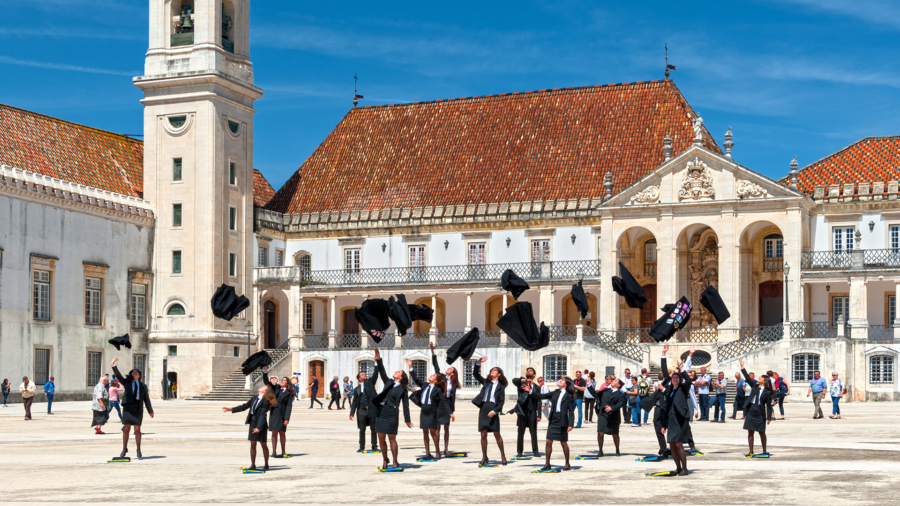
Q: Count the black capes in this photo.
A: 13